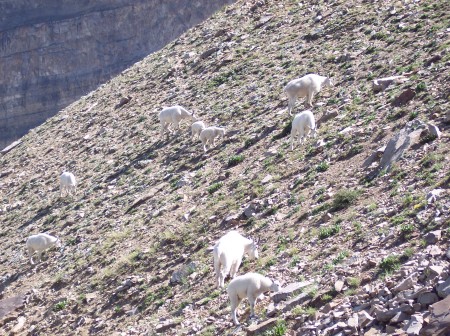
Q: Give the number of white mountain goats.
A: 9